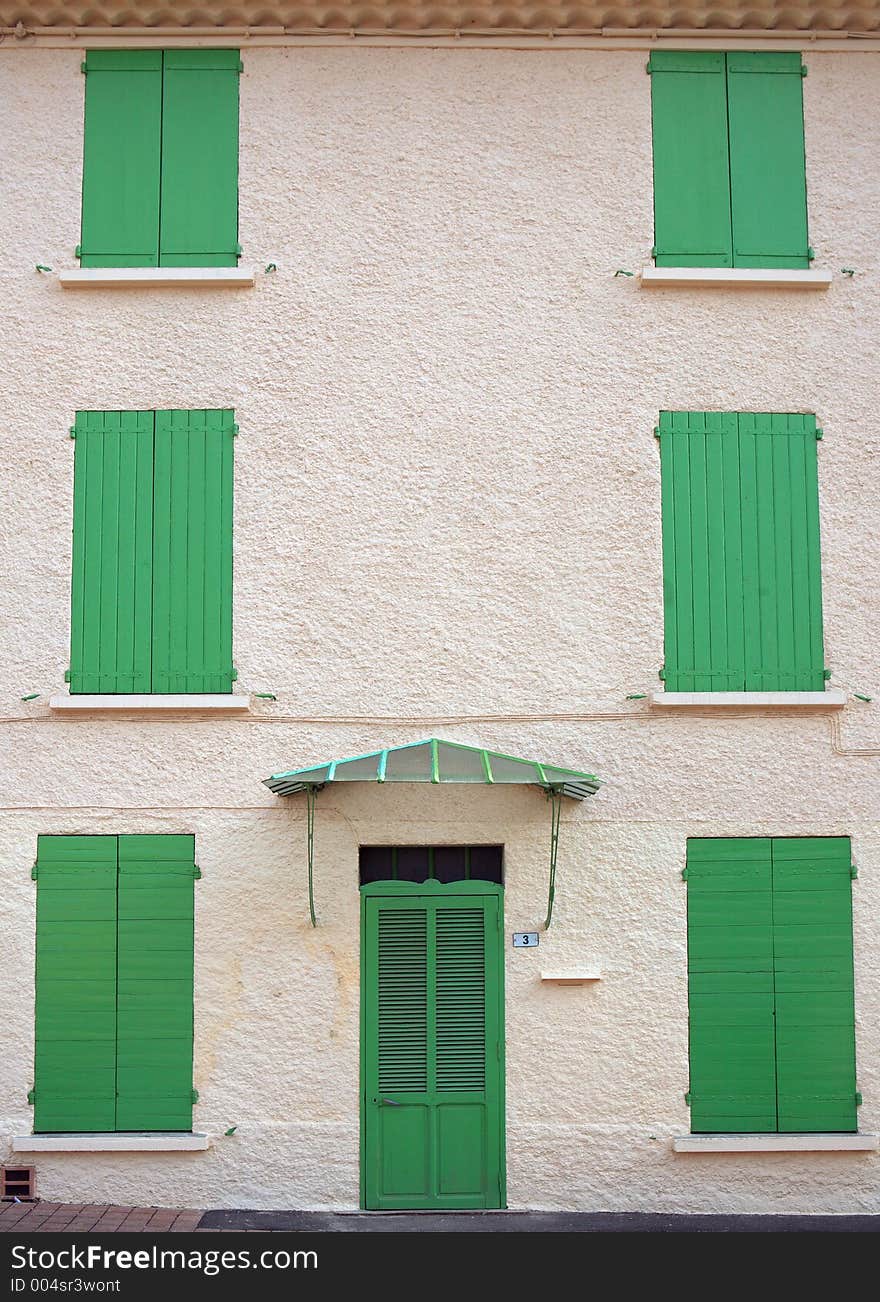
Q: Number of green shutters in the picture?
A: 12